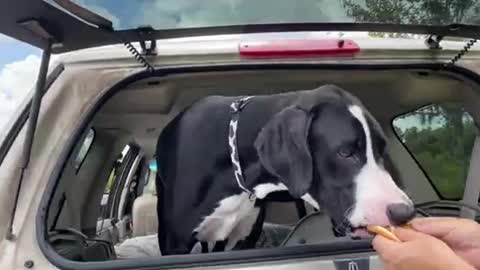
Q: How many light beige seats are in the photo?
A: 1